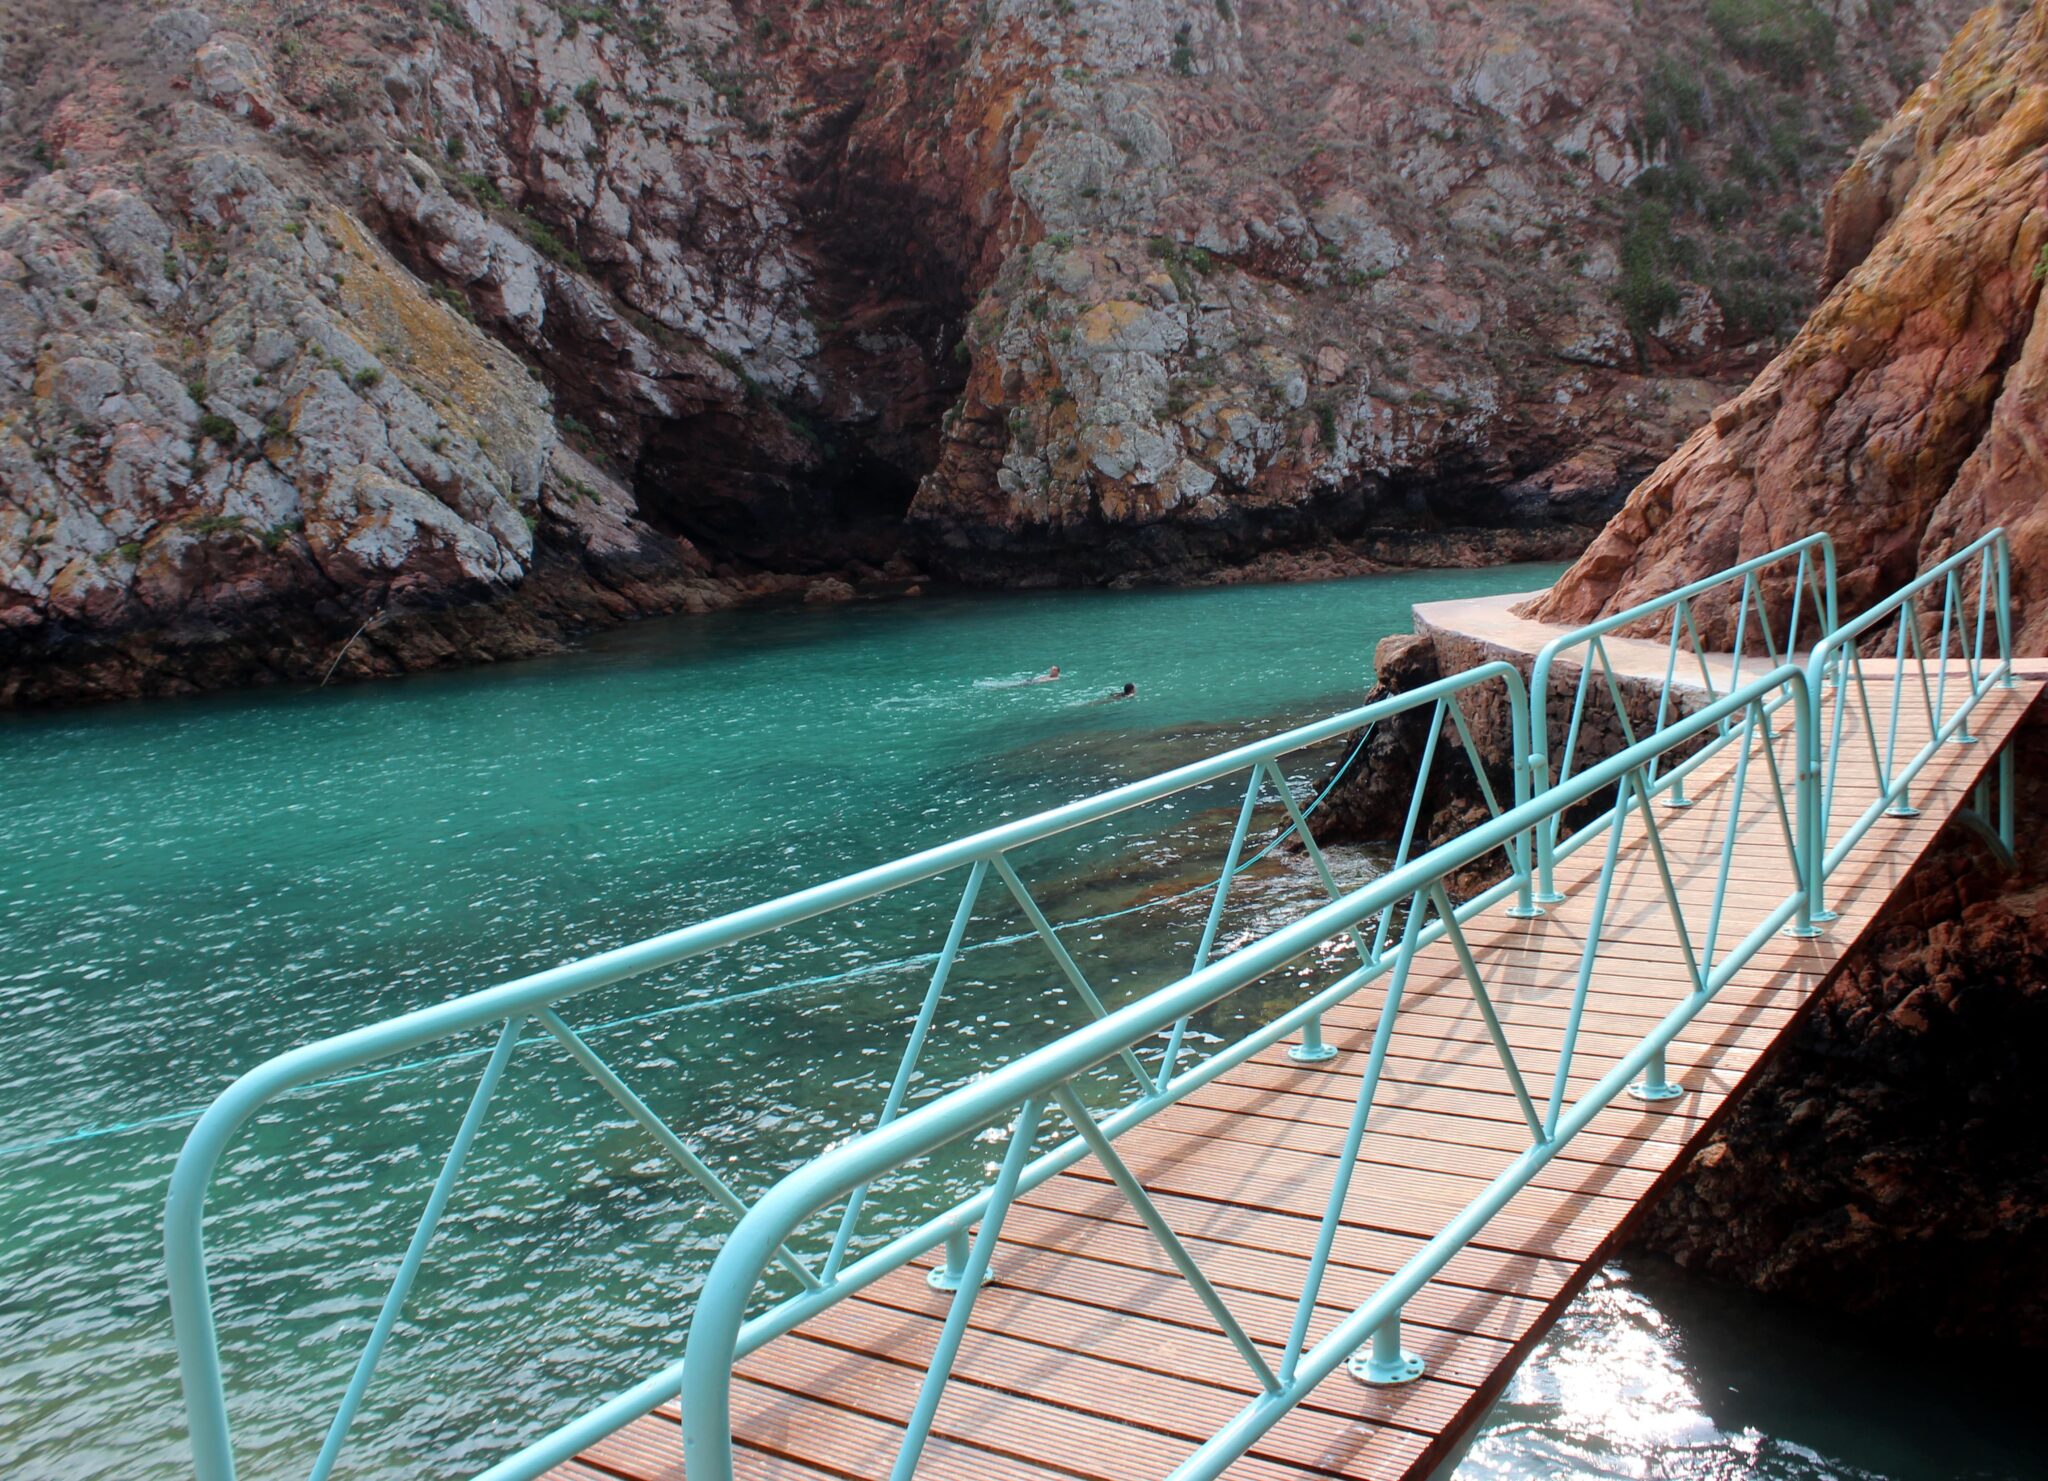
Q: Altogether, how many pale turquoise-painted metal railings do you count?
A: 4